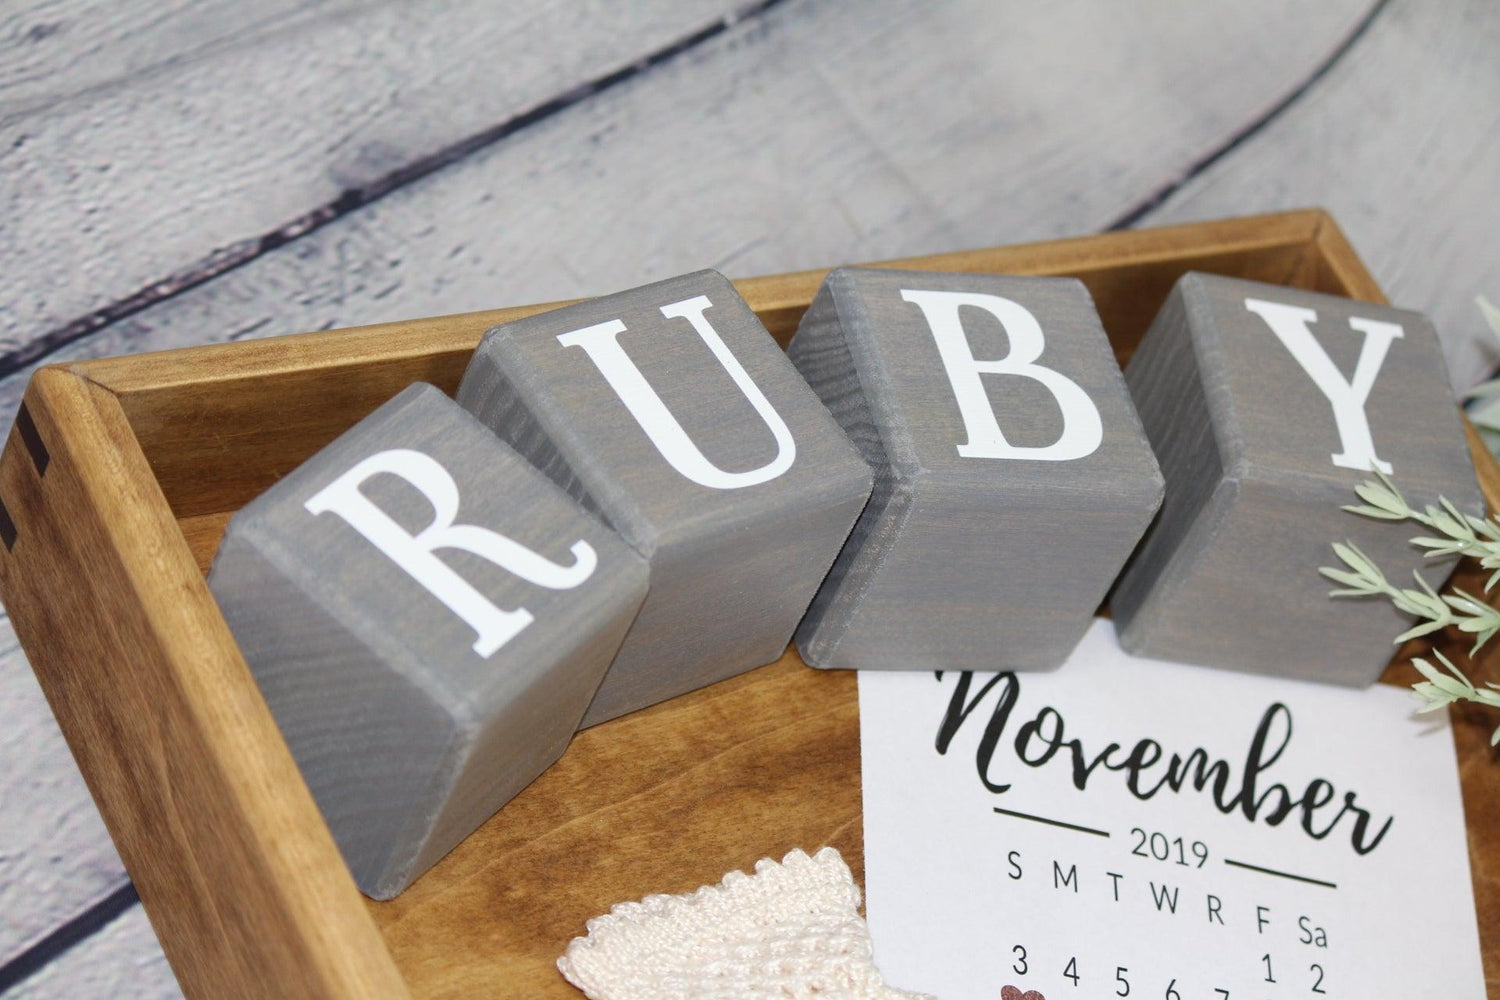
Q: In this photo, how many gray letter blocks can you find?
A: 4